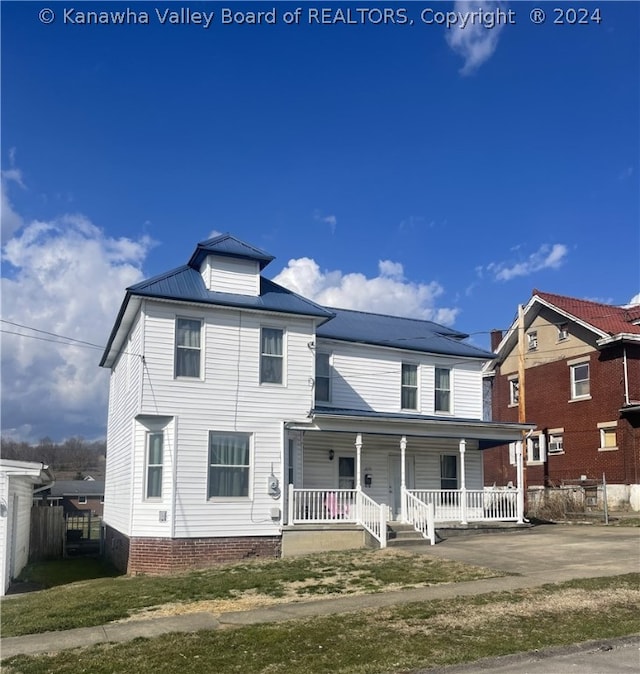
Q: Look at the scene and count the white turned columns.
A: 4